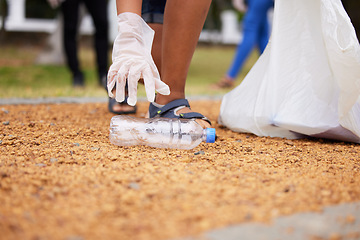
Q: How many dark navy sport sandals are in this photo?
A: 2